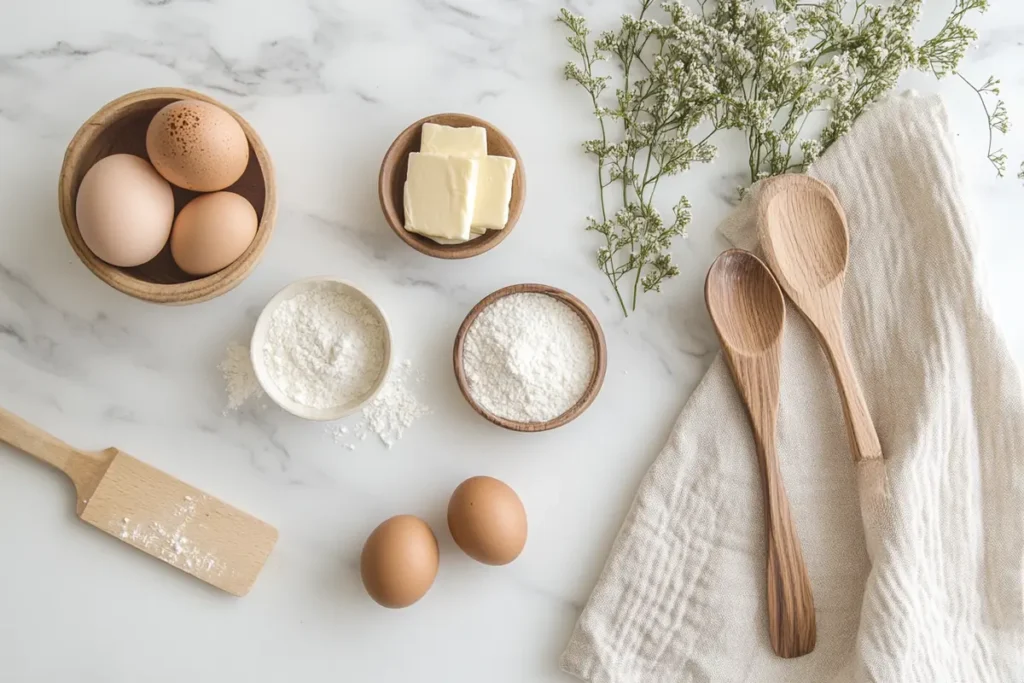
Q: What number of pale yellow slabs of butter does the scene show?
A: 3